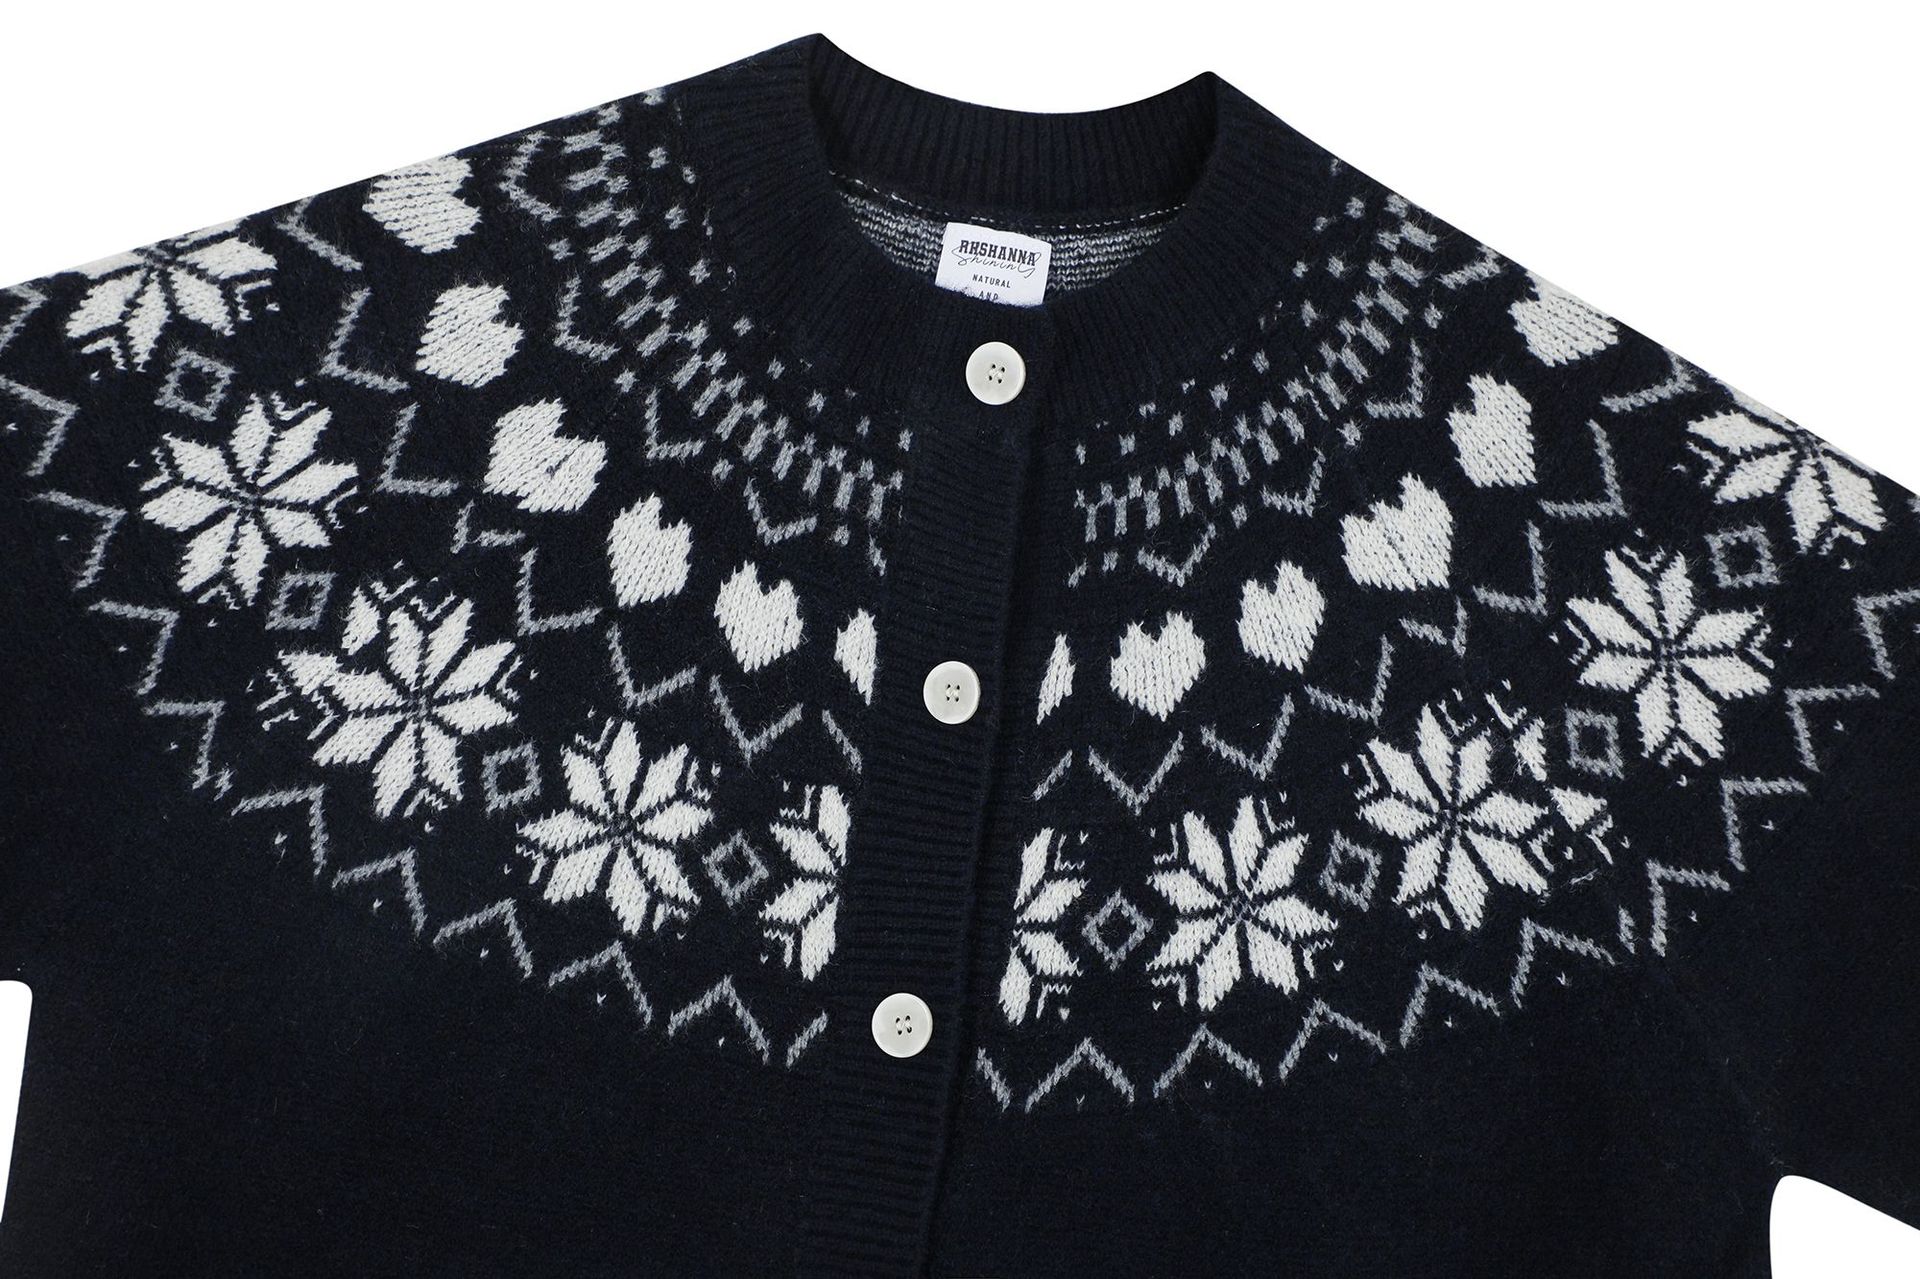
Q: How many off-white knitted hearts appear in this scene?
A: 12